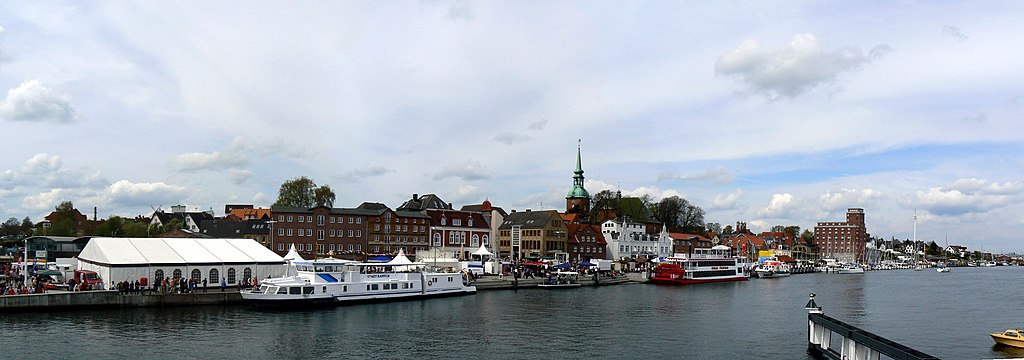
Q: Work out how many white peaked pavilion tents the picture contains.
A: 3